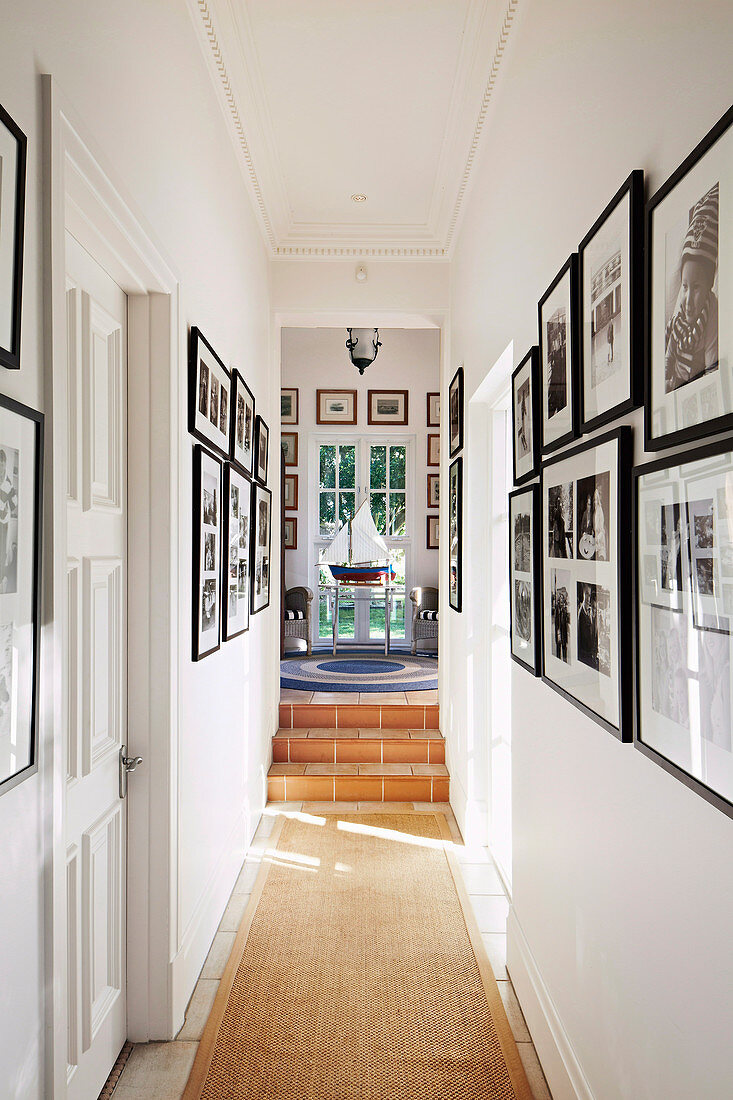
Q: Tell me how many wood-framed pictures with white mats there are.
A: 10